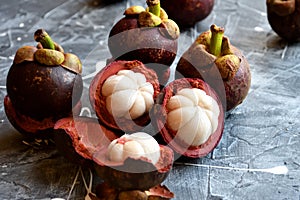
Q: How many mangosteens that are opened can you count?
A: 3